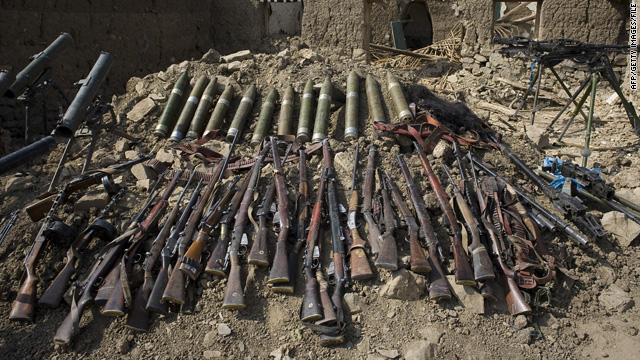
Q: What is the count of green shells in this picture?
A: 12